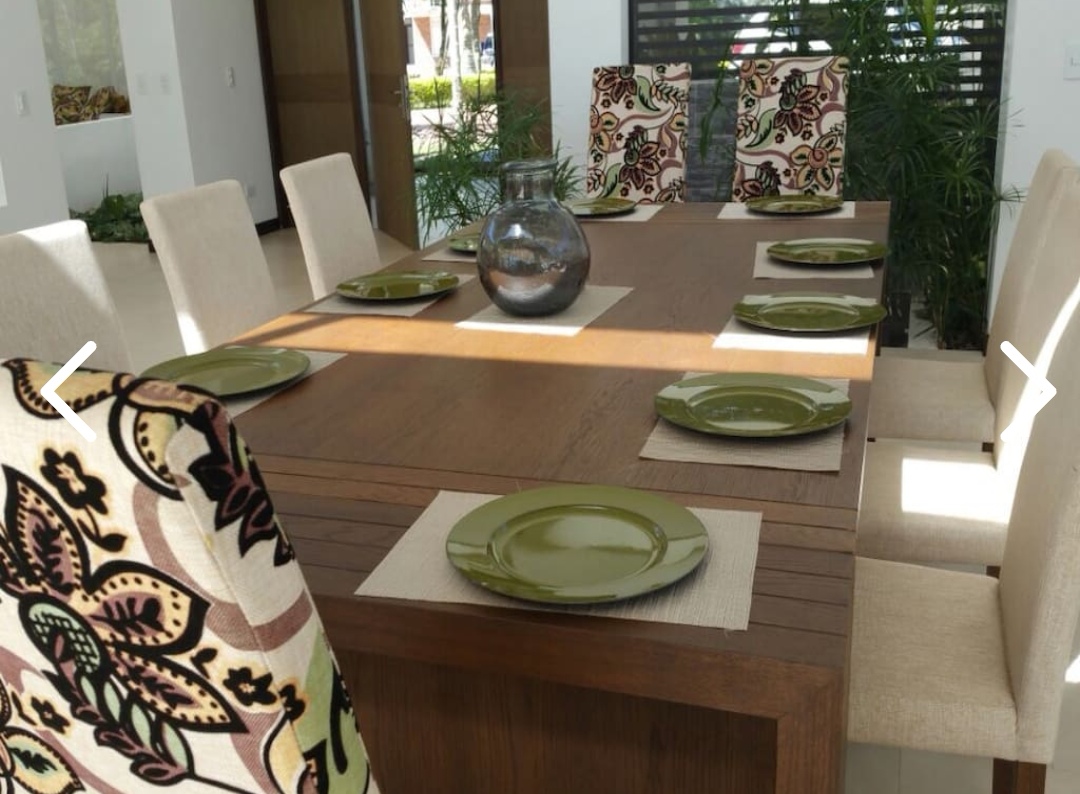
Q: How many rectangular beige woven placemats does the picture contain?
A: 10